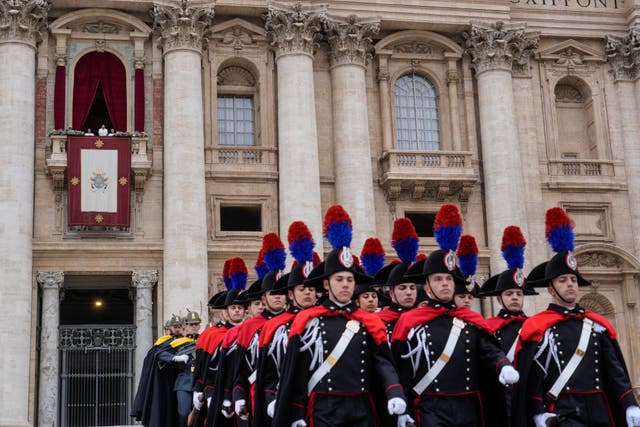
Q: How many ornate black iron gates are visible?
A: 1